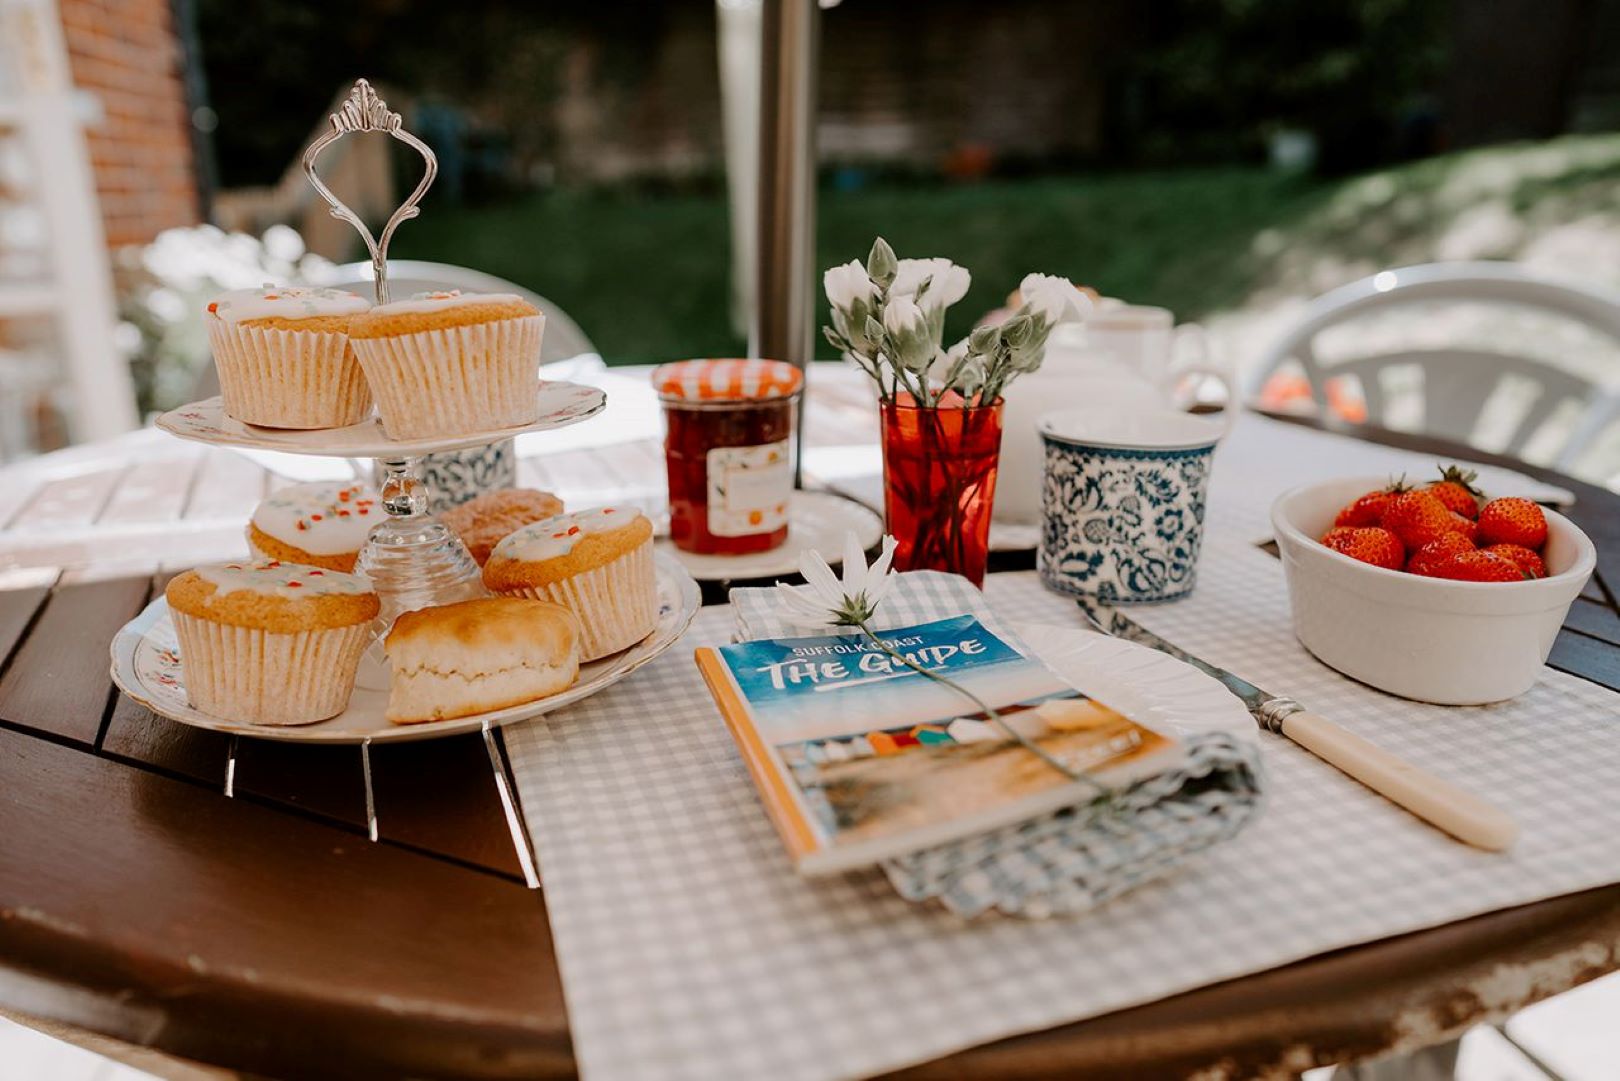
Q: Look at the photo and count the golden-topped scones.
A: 1